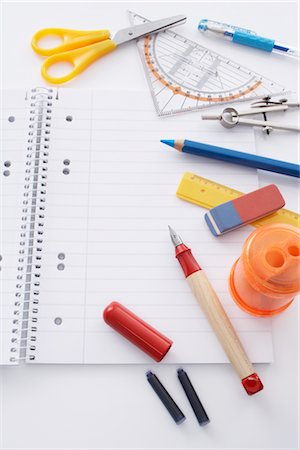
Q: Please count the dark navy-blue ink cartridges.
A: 2